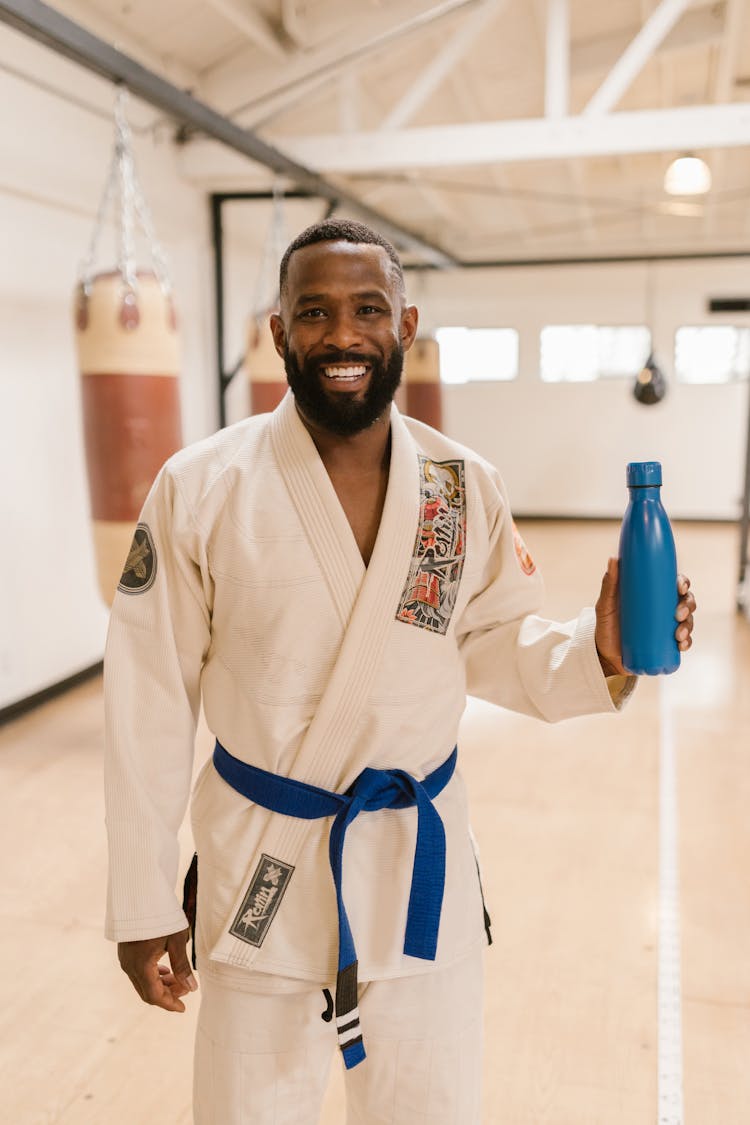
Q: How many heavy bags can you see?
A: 3